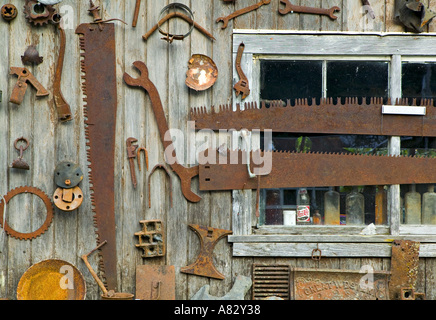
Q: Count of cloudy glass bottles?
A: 4